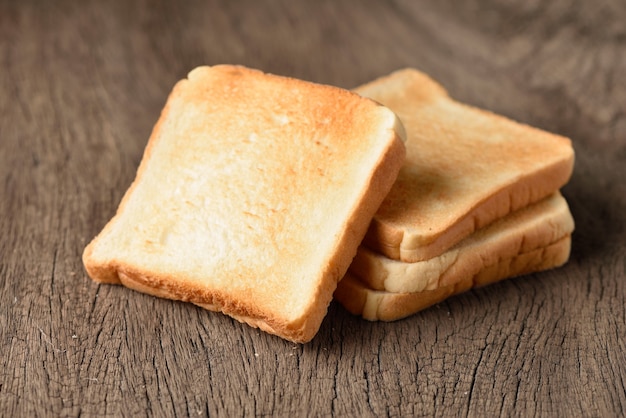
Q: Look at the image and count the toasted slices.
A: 4